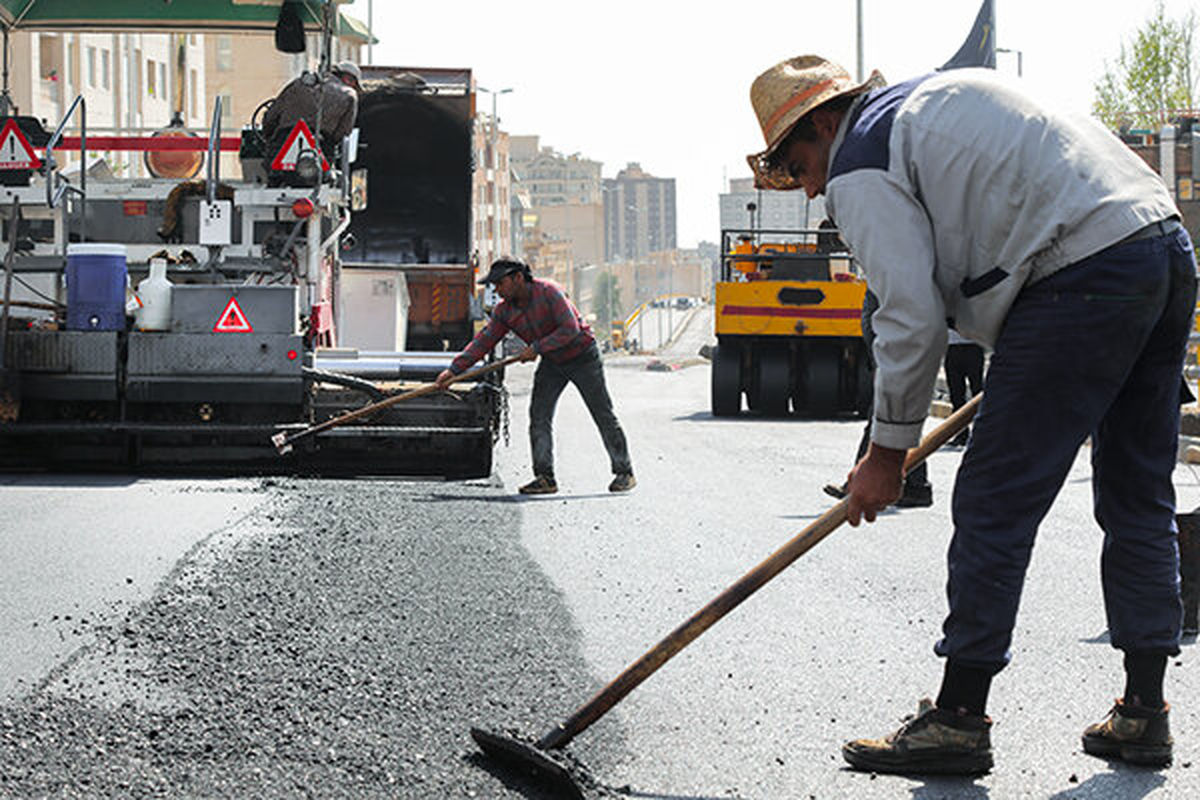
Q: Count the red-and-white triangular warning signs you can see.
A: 3